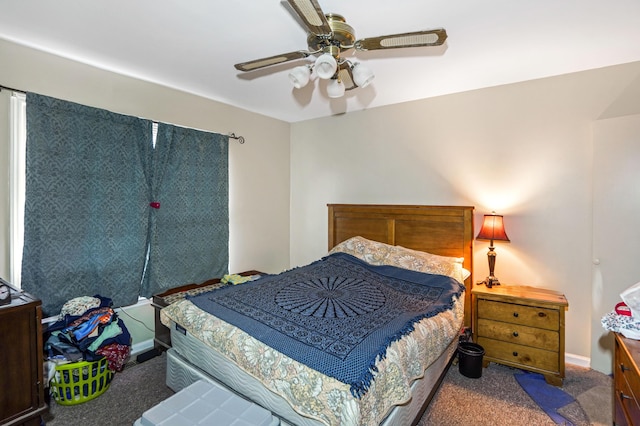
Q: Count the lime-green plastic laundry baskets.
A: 1